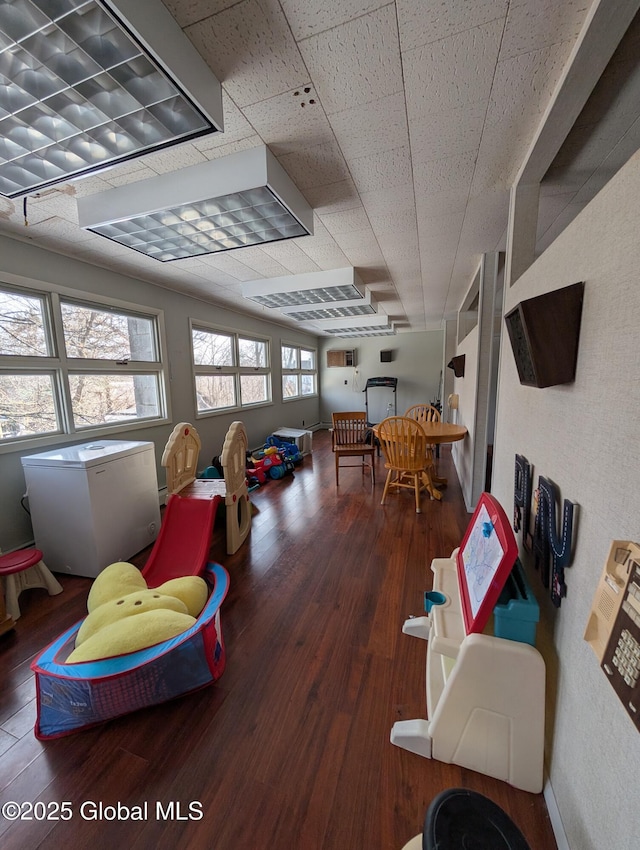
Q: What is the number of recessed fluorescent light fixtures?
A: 6